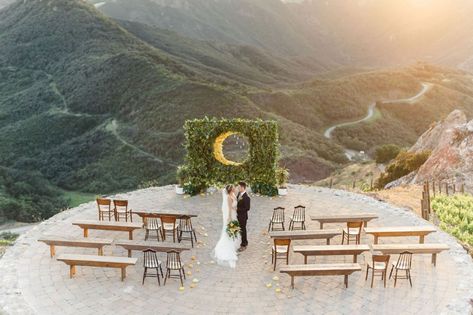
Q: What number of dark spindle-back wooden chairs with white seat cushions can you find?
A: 7